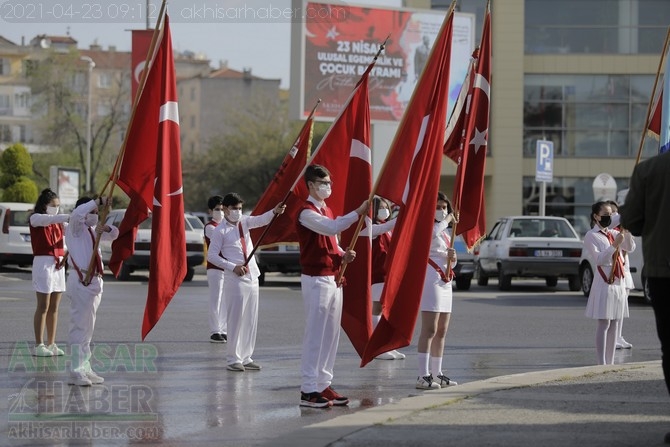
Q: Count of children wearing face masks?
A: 9